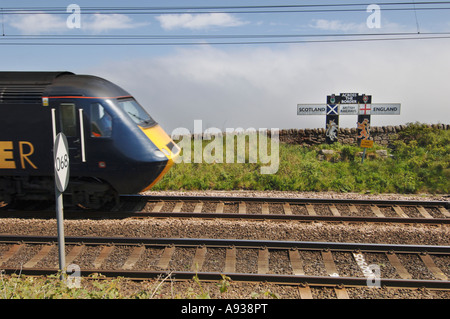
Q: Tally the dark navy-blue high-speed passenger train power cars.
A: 1